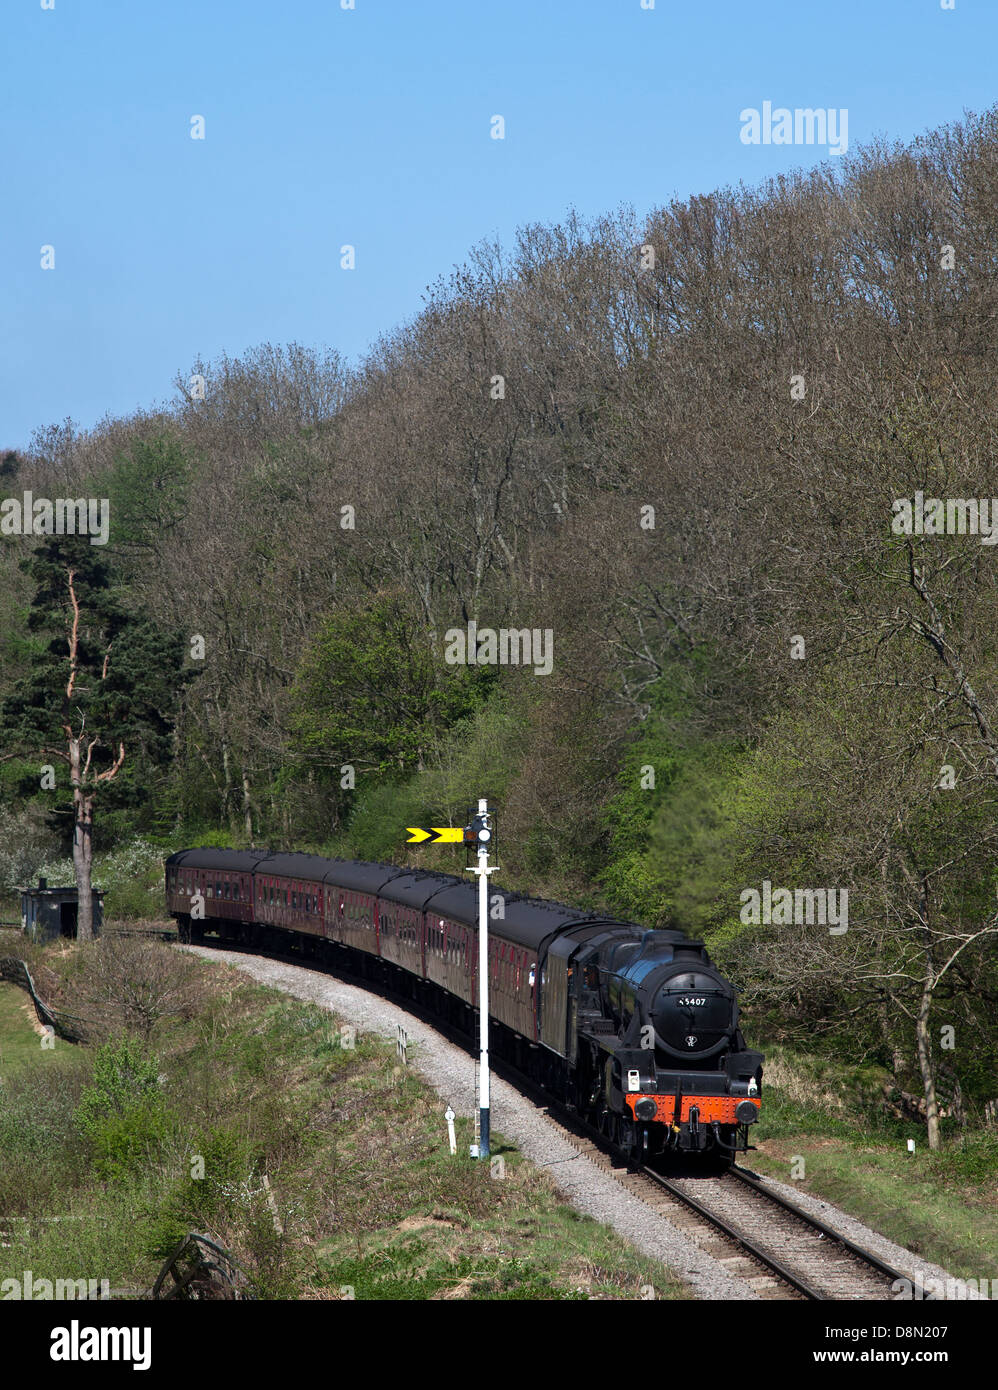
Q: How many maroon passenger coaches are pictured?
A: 6